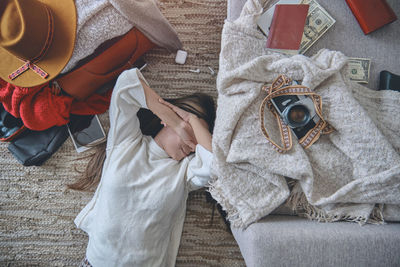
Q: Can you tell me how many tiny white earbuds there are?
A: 2